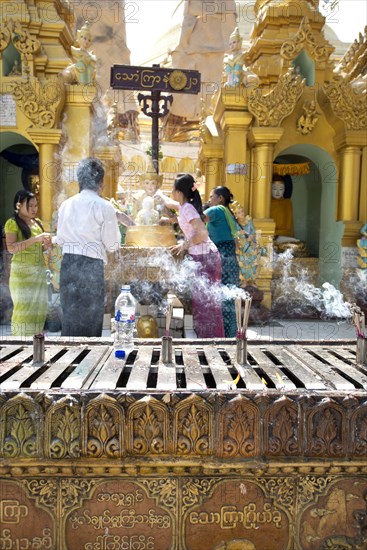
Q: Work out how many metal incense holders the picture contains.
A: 4